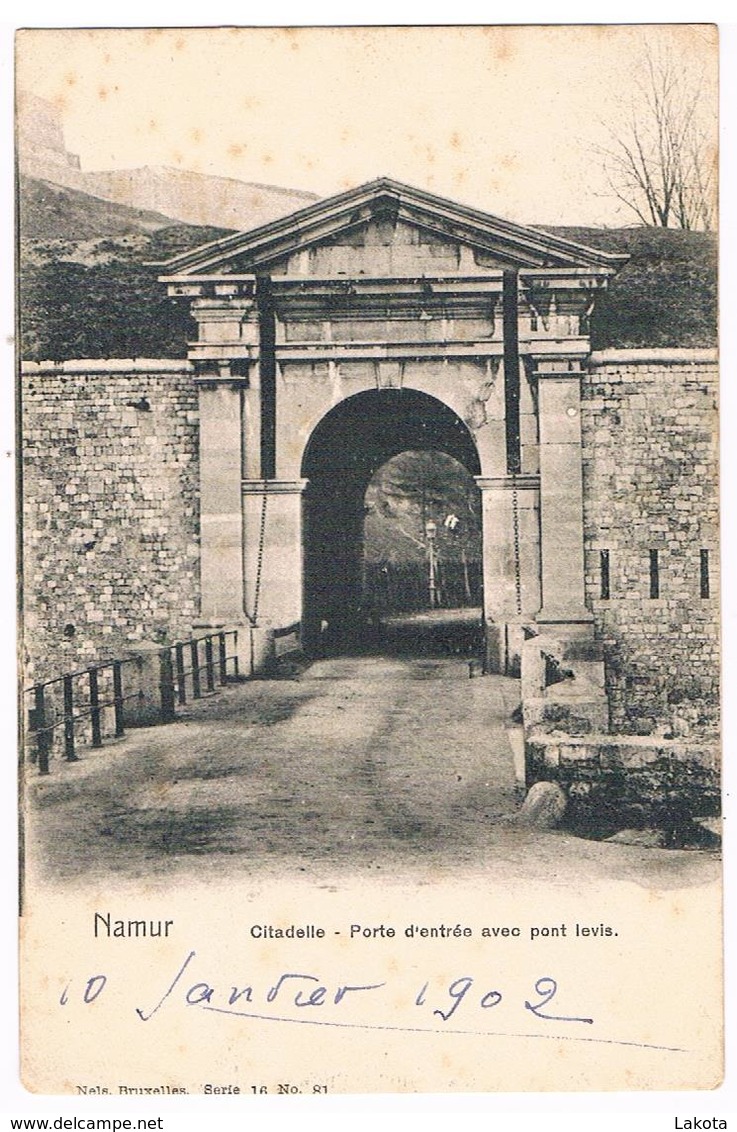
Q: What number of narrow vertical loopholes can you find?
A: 3